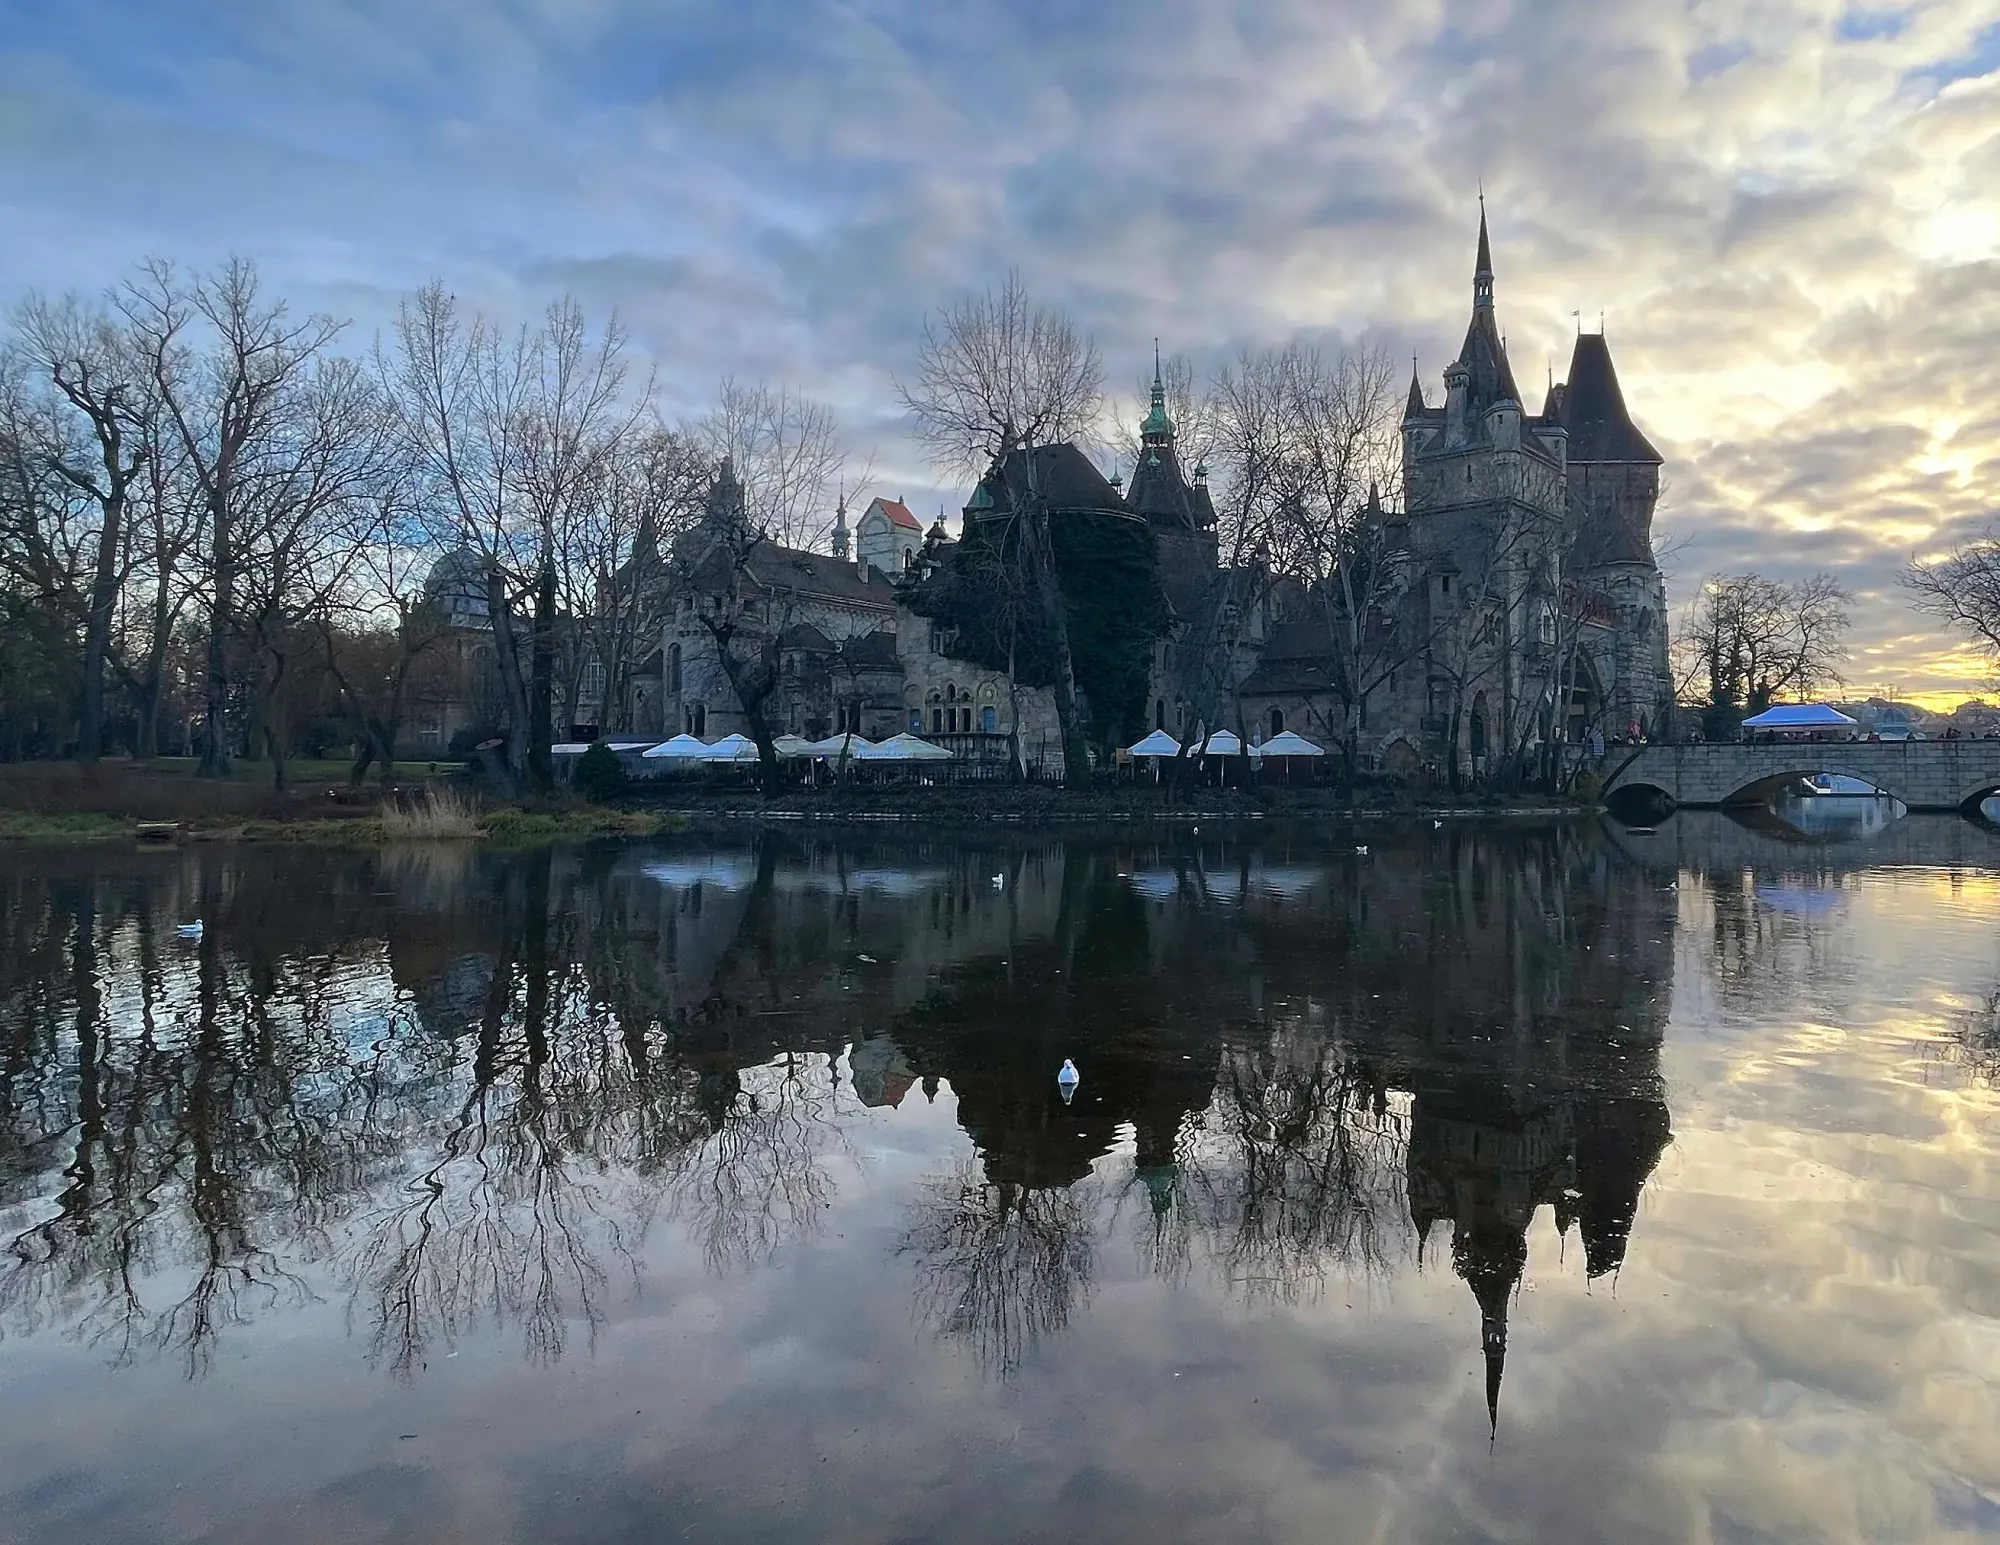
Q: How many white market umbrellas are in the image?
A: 8